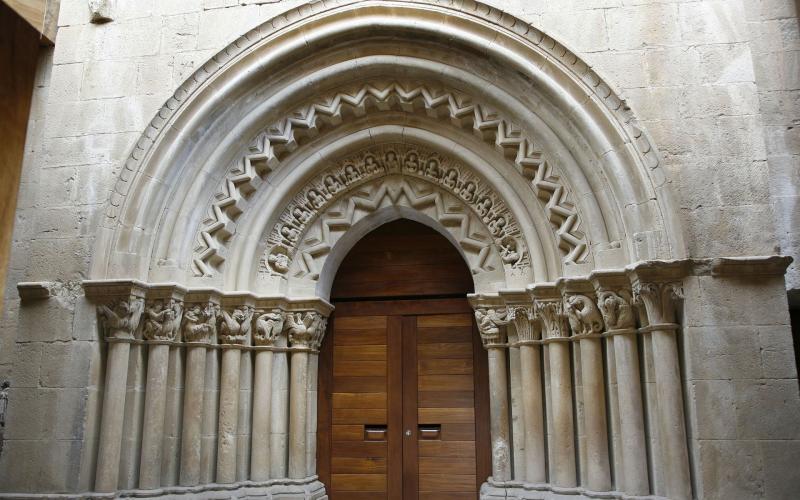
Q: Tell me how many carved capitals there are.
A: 12